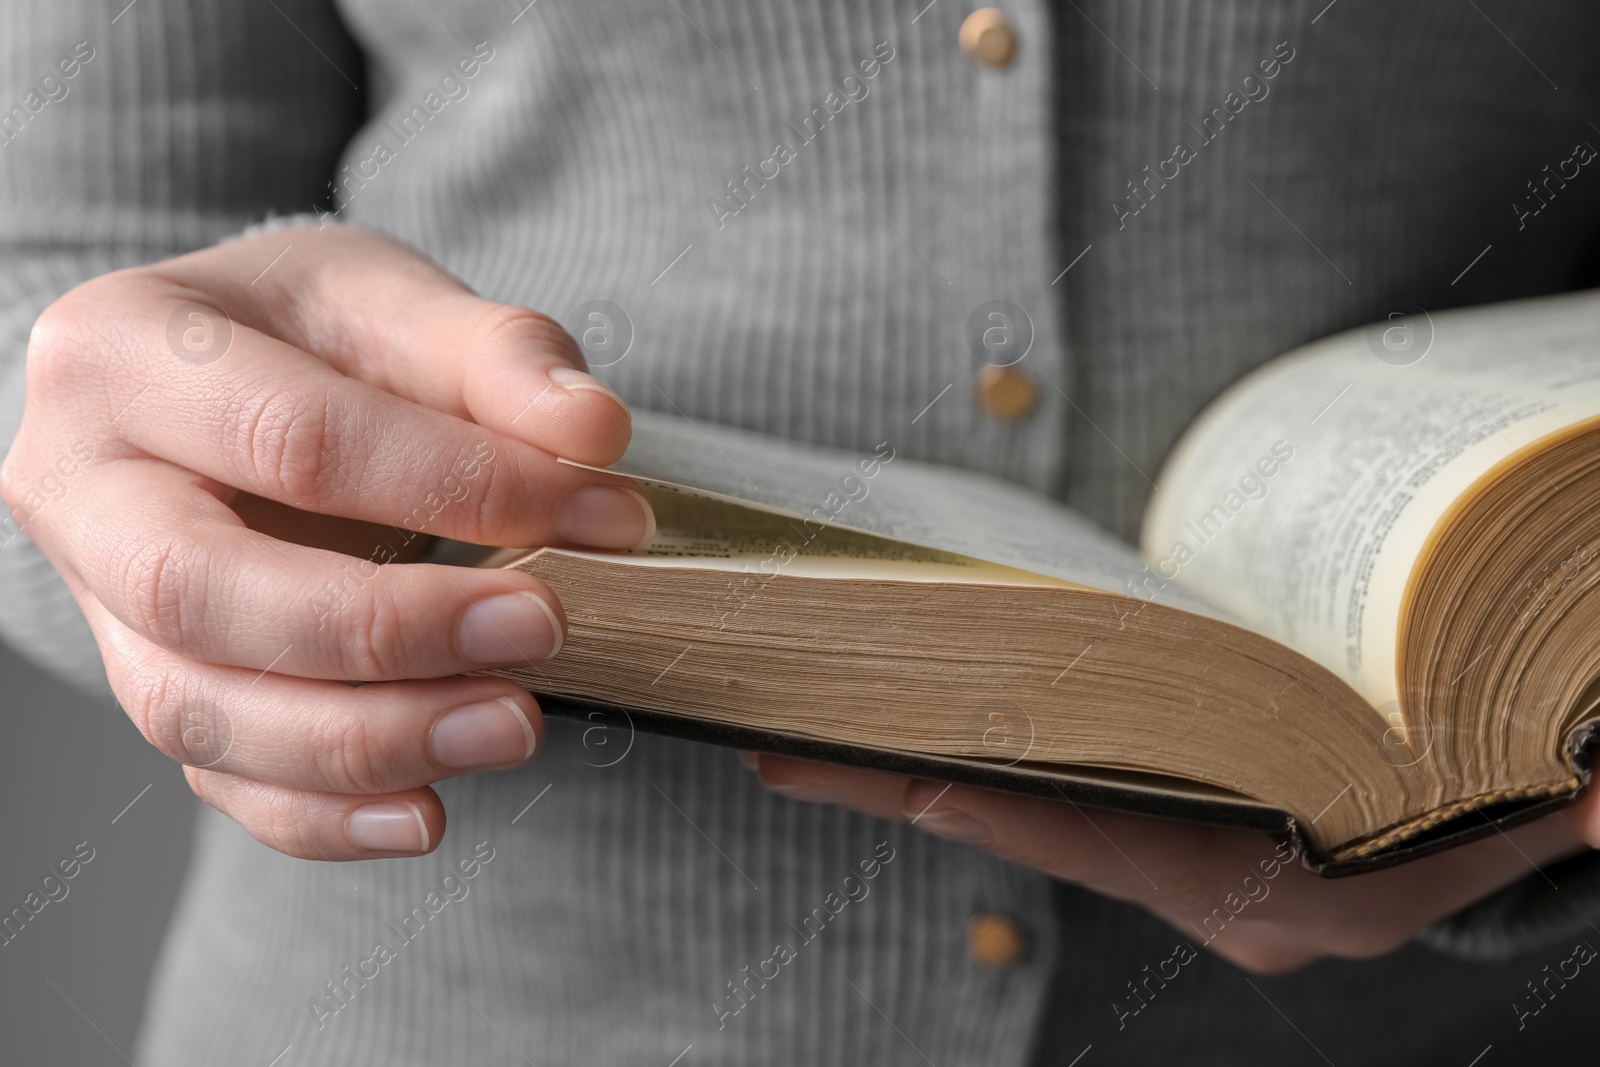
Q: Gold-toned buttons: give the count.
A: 3